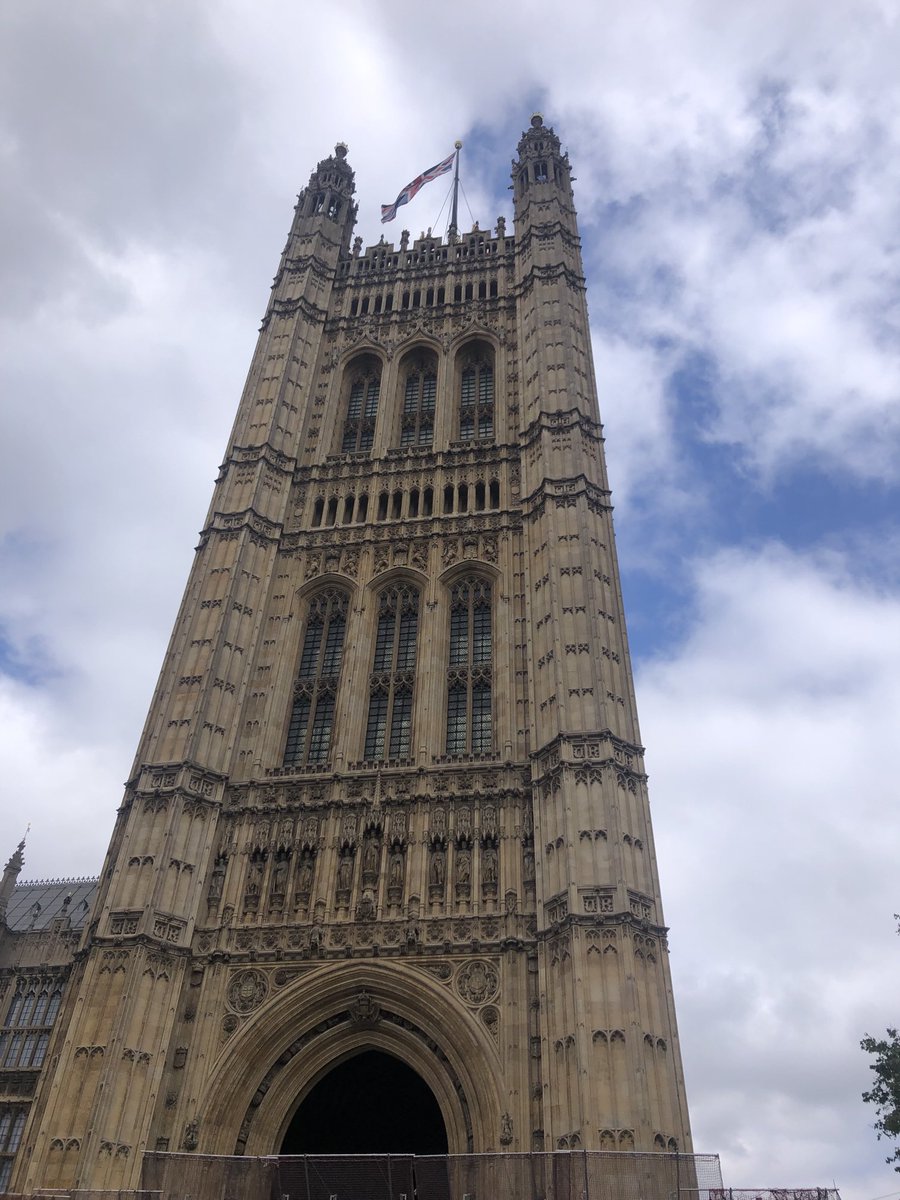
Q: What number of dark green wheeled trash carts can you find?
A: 0